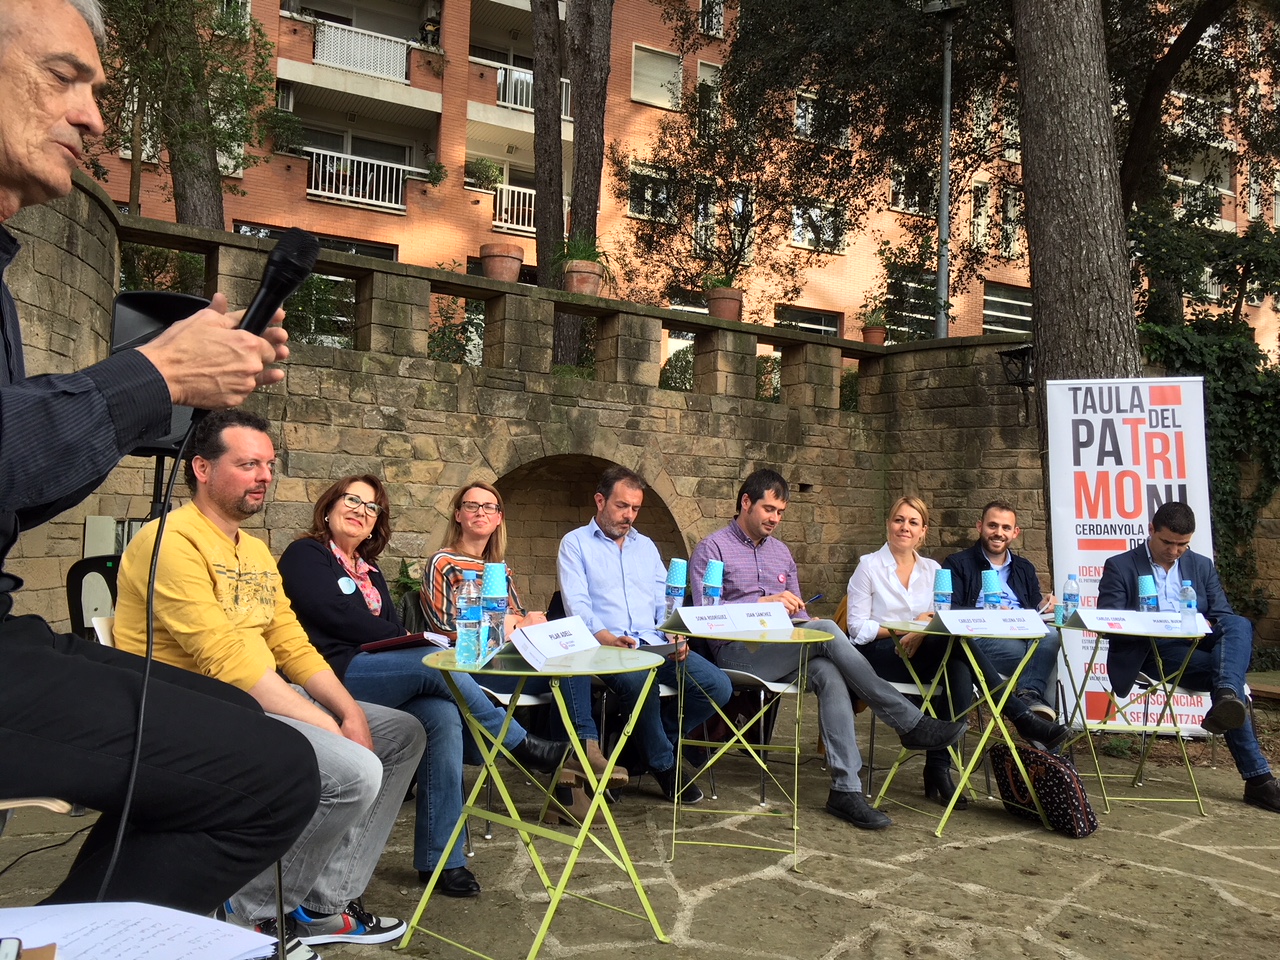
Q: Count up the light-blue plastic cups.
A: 8